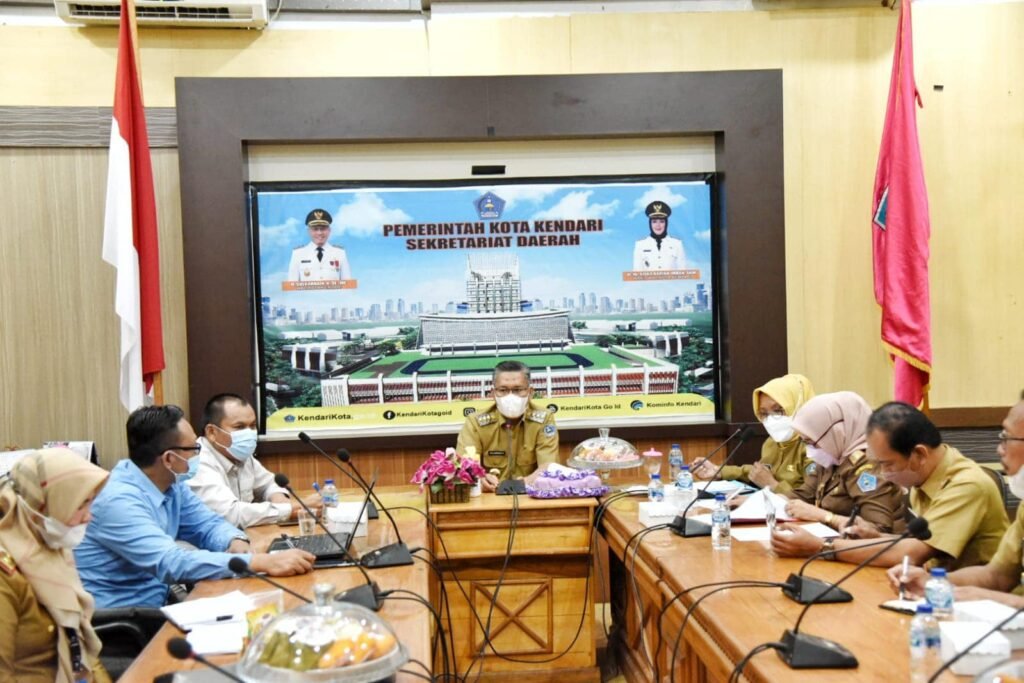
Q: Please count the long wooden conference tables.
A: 2